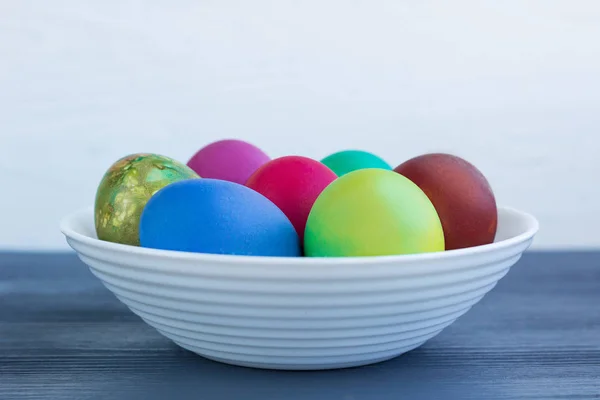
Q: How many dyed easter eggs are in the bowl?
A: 7